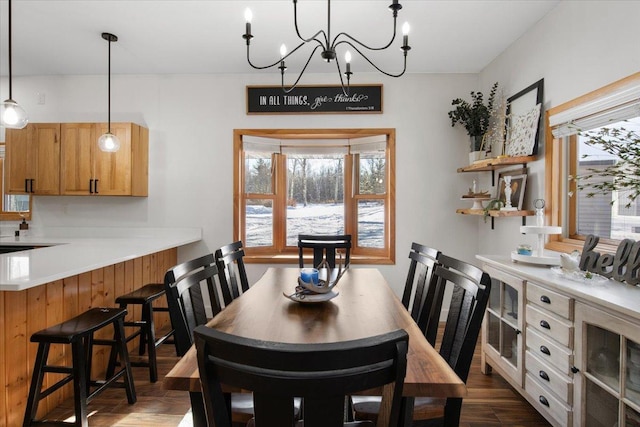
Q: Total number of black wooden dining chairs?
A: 6